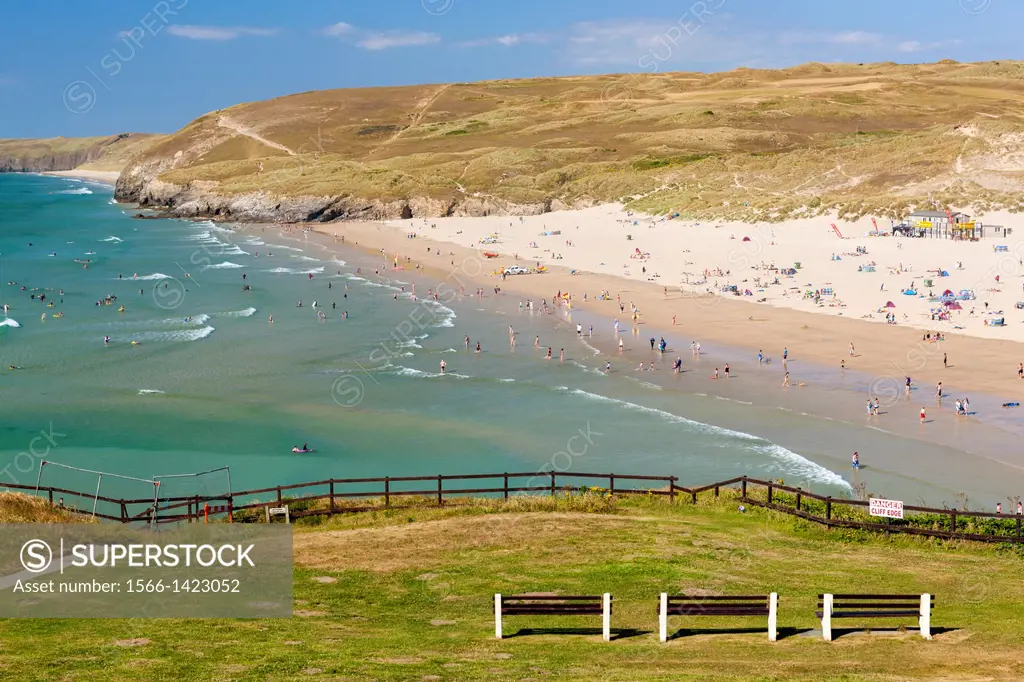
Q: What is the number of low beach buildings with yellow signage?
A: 1